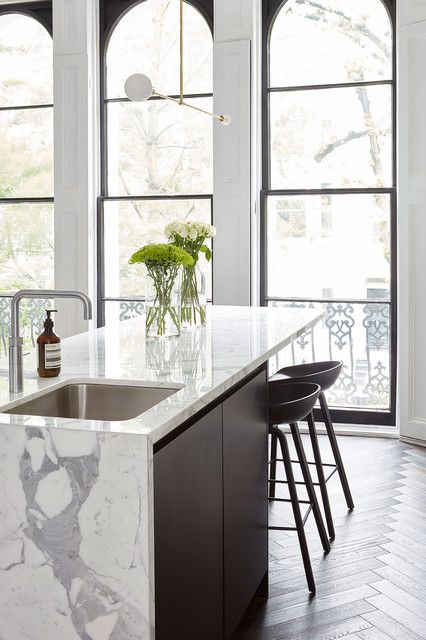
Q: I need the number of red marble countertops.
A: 0